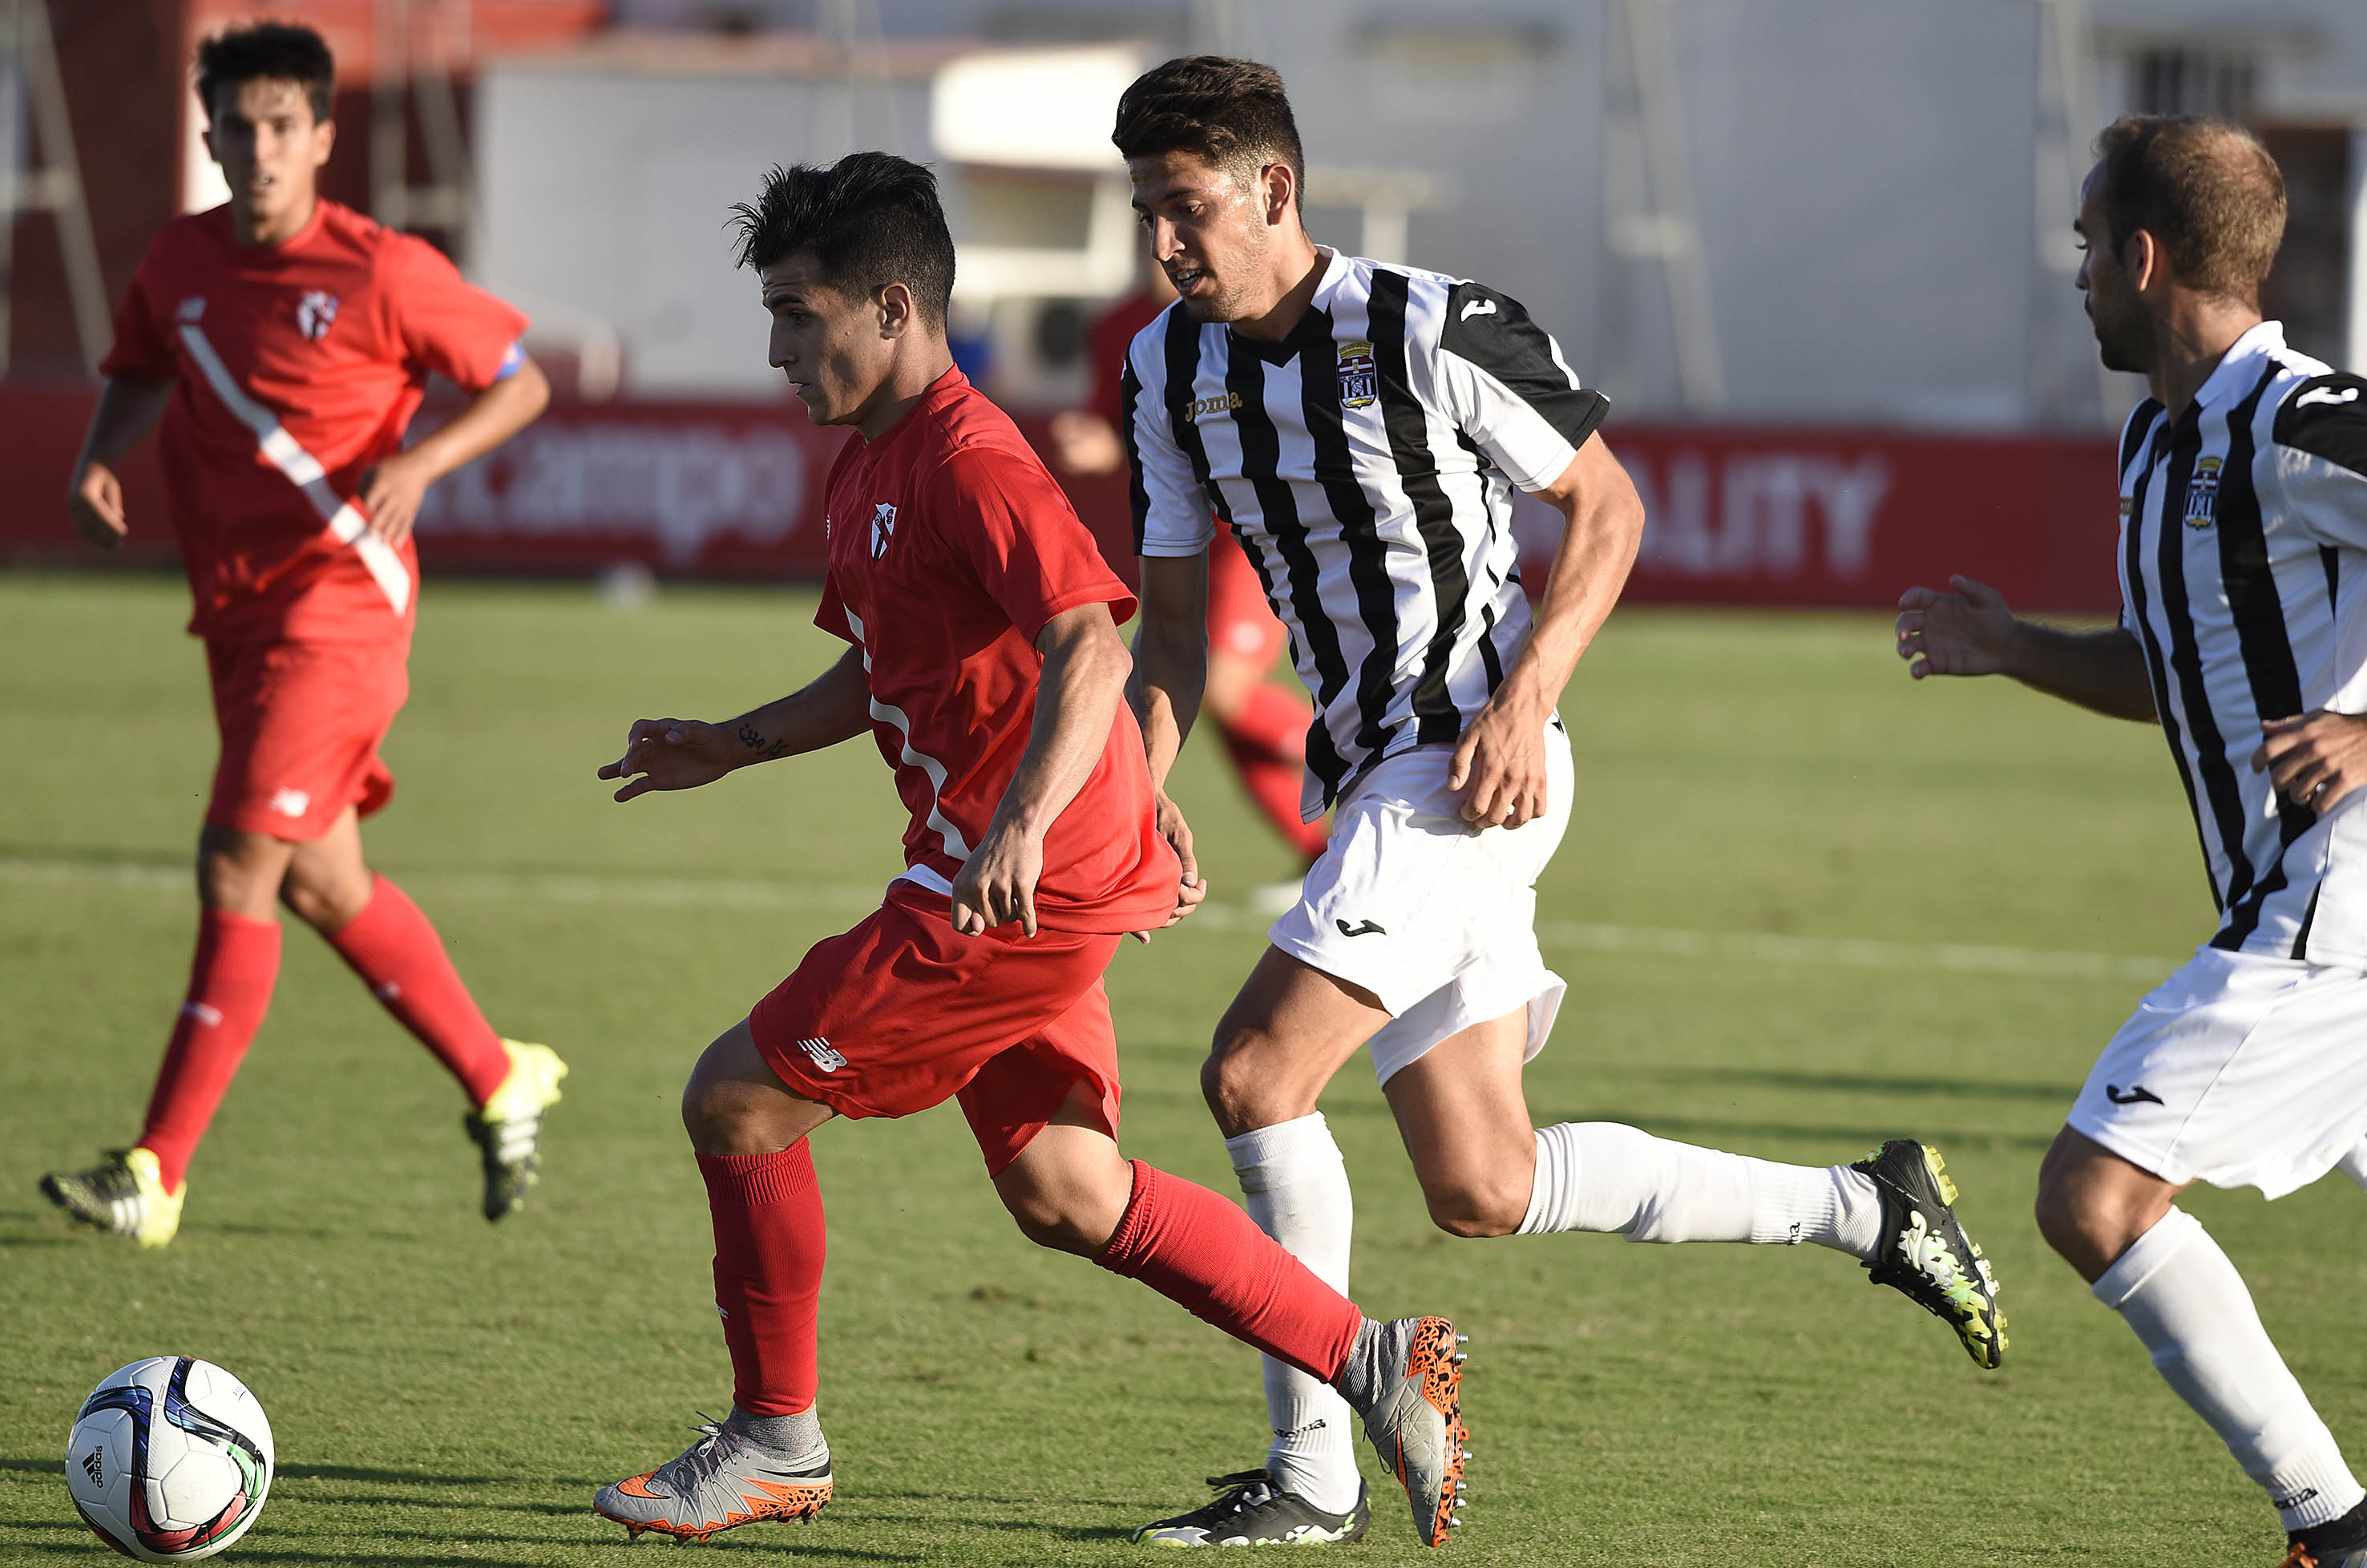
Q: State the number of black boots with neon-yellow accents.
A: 4